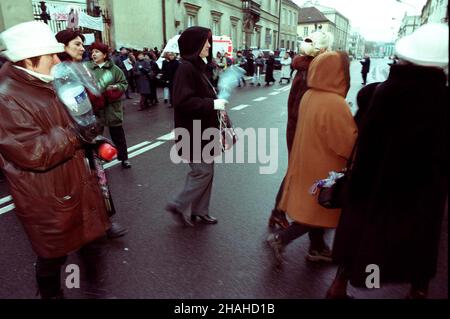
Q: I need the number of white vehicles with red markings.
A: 1